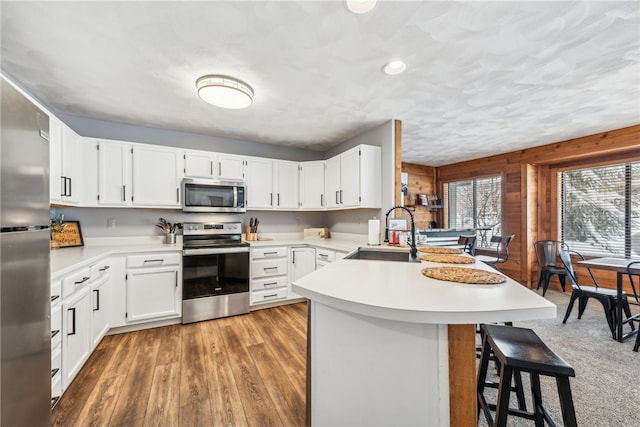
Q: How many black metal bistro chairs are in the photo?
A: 3